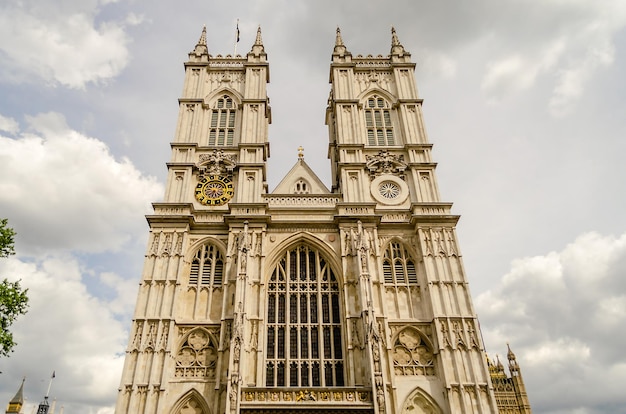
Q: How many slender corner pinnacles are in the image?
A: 4